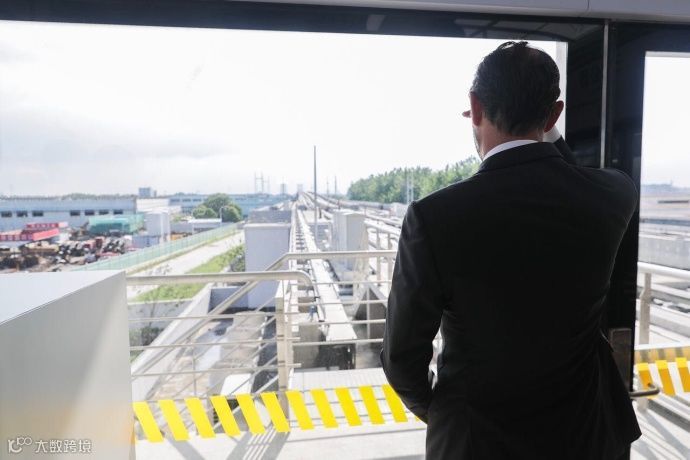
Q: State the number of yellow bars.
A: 14